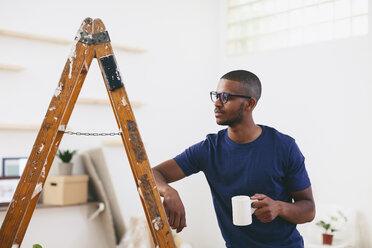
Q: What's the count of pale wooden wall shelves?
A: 5